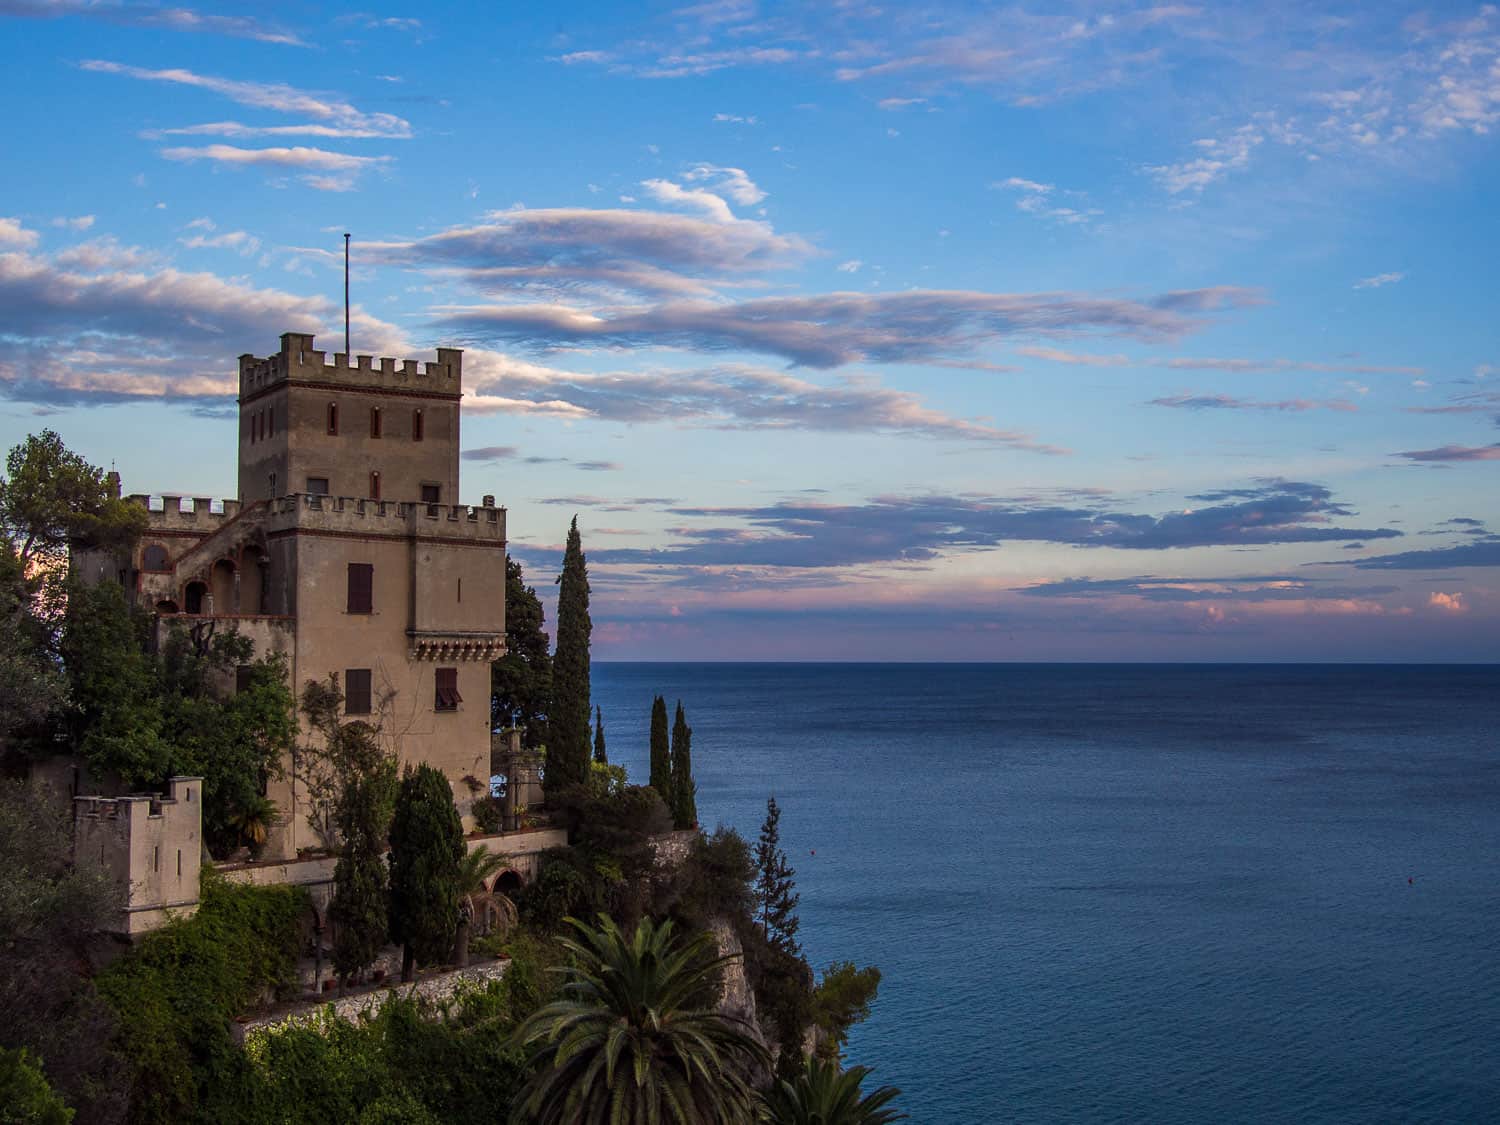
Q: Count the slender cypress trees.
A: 4